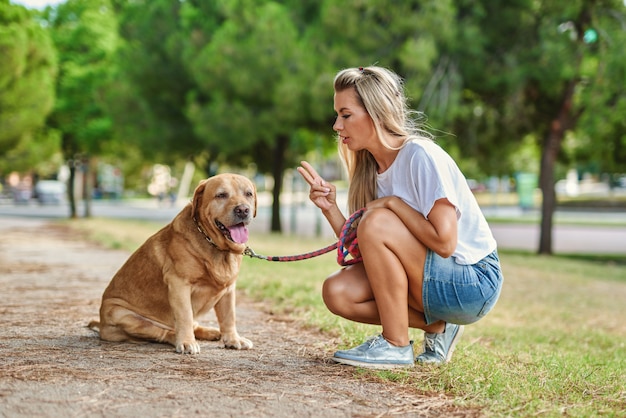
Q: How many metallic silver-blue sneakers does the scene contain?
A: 2